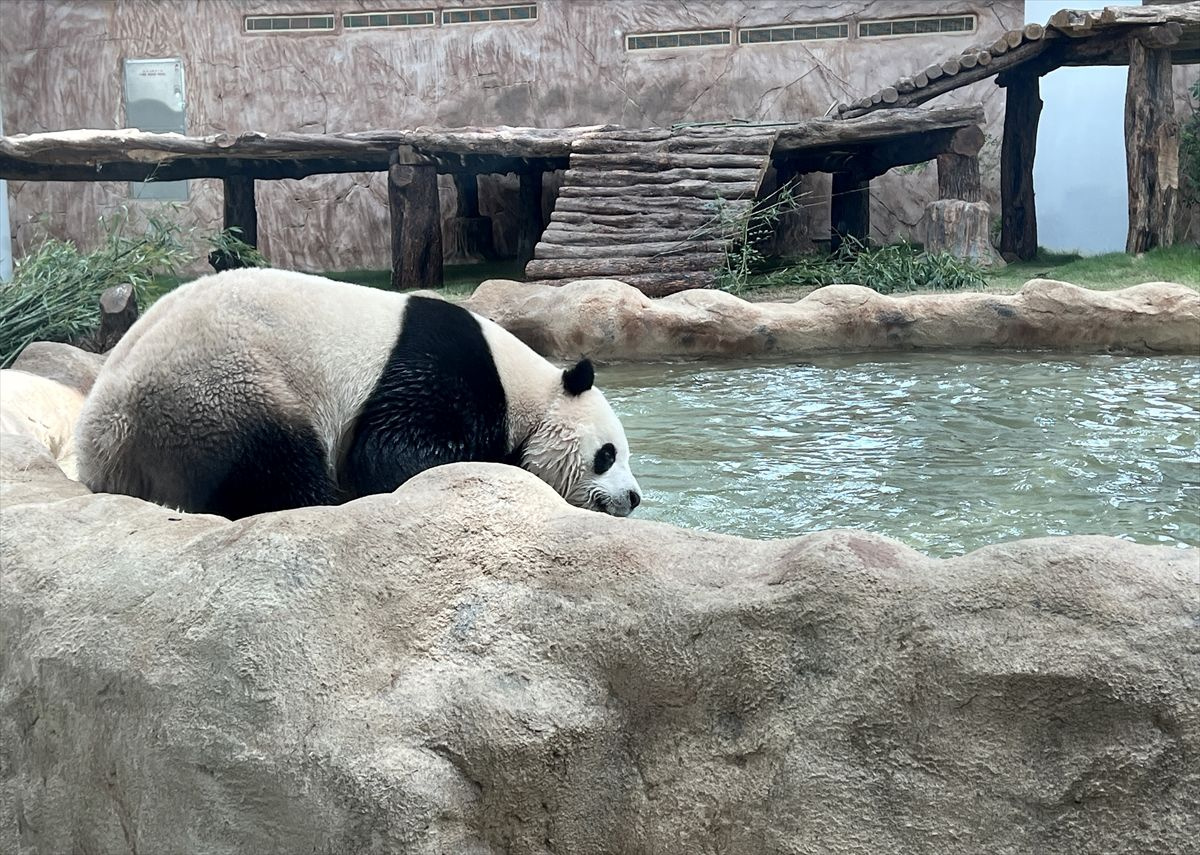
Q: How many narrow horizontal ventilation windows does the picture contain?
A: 6